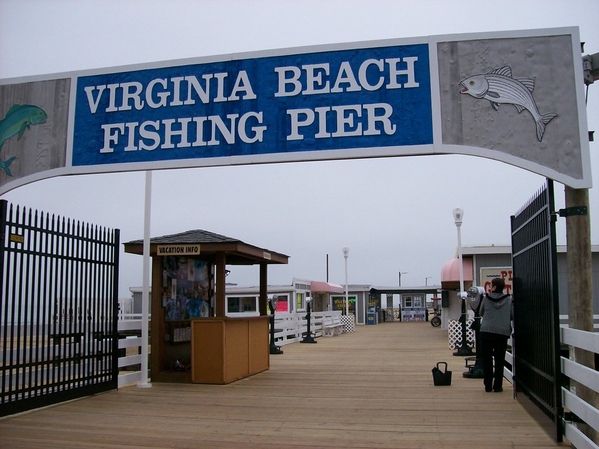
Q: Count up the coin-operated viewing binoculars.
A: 4